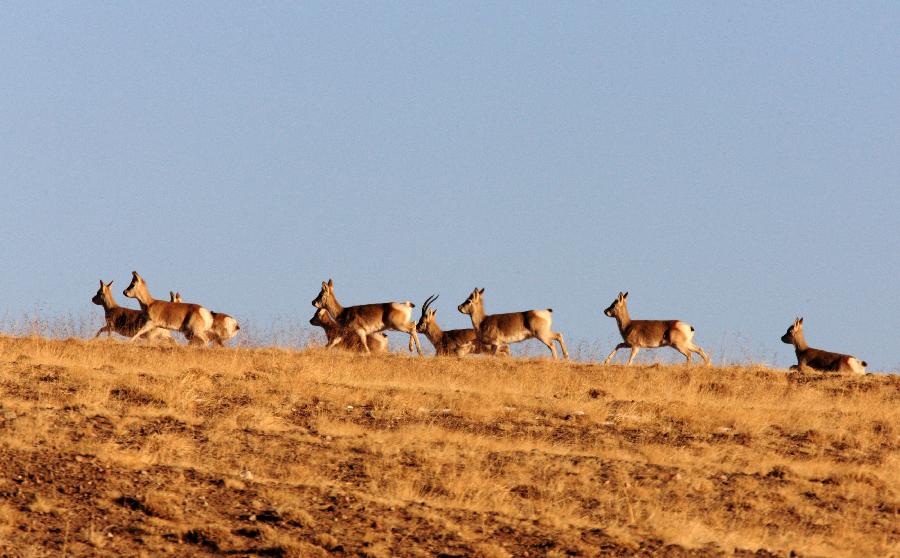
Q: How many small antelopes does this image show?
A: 9